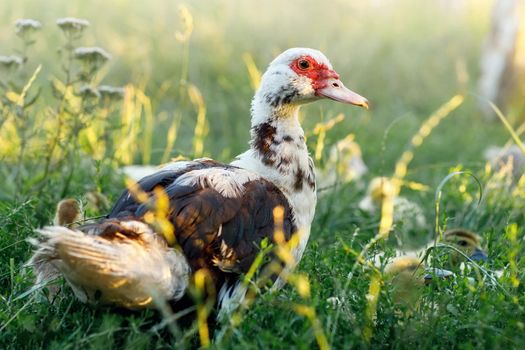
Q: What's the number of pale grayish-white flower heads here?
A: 6